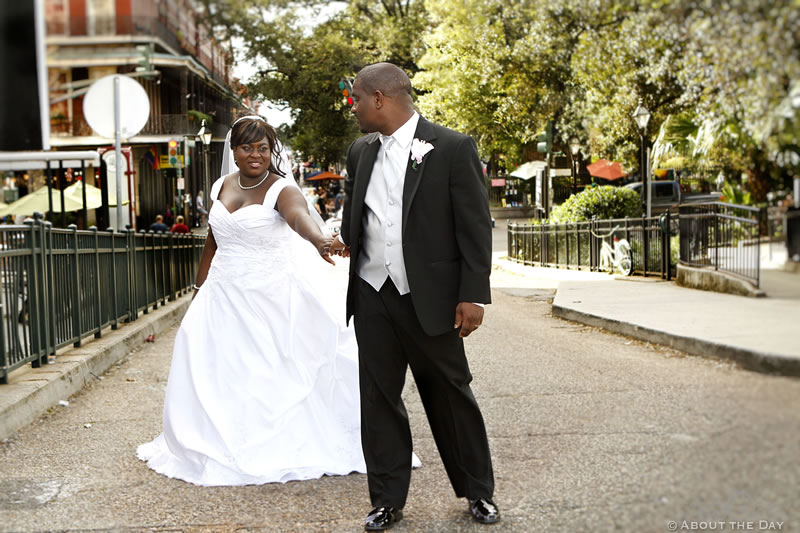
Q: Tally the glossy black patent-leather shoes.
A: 2